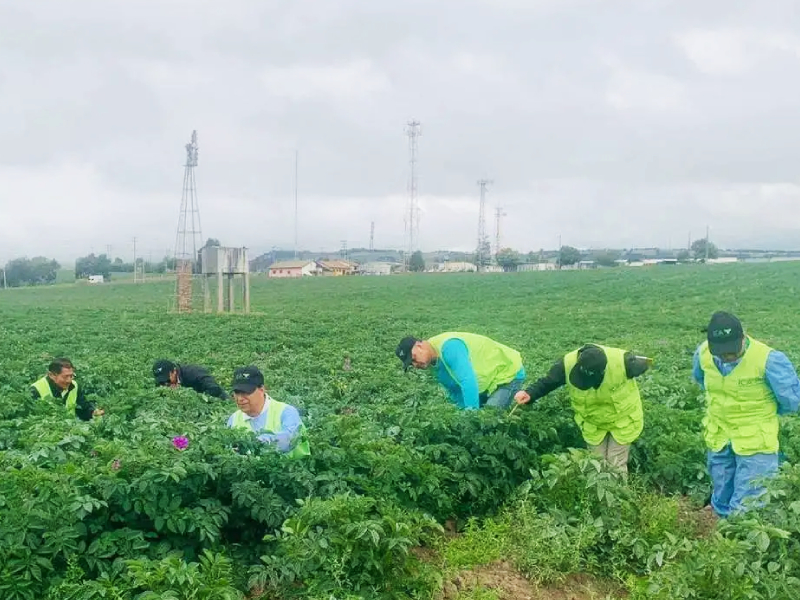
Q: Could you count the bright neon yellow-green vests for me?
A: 5